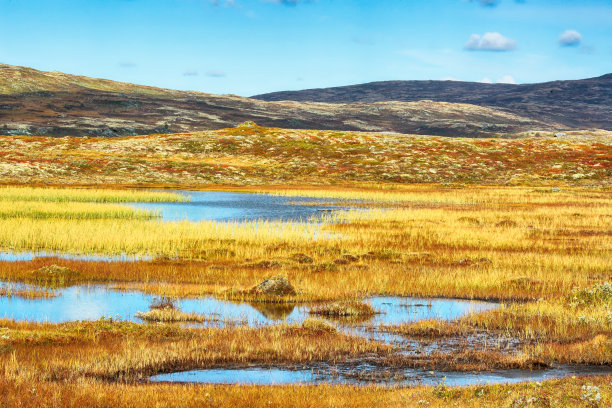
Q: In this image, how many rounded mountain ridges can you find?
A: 2